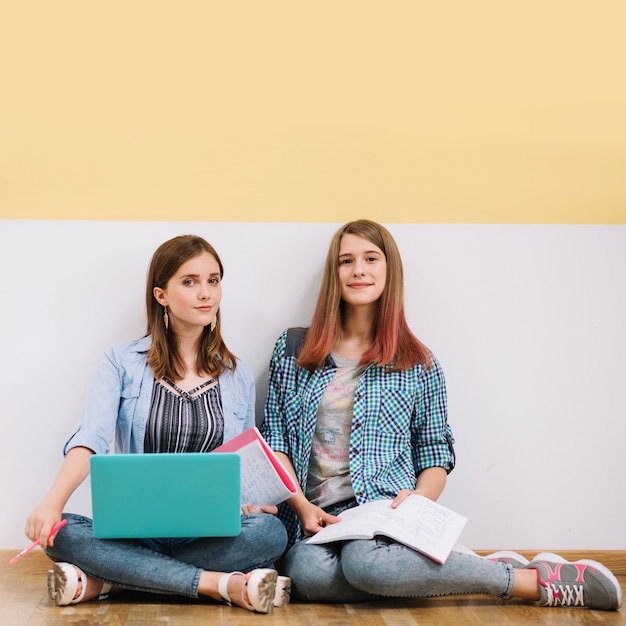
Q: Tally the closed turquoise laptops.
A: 0